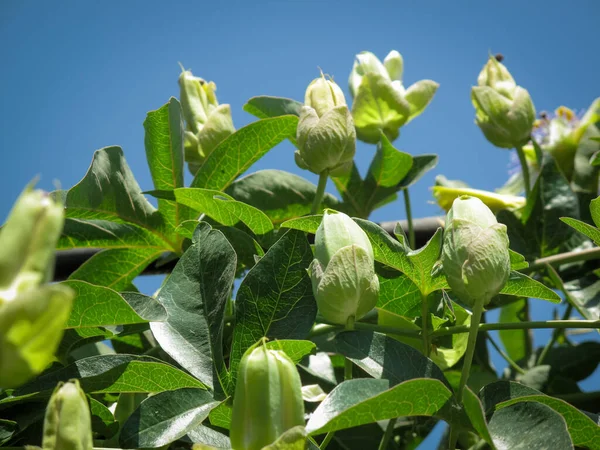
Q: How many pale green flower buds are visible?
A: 9